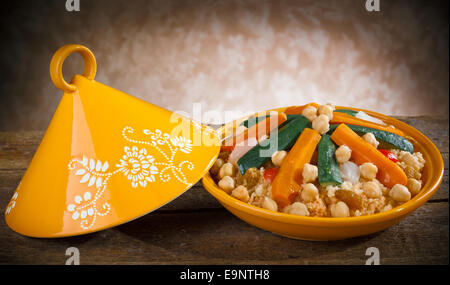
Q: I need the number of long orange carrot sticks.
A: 5